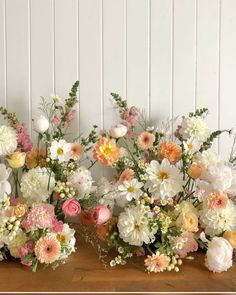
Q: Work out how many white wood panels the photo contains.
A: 11